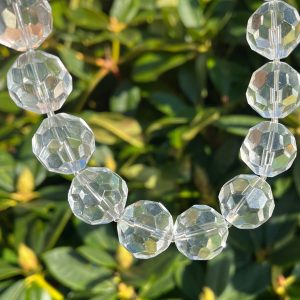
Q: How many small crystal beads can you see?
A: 10